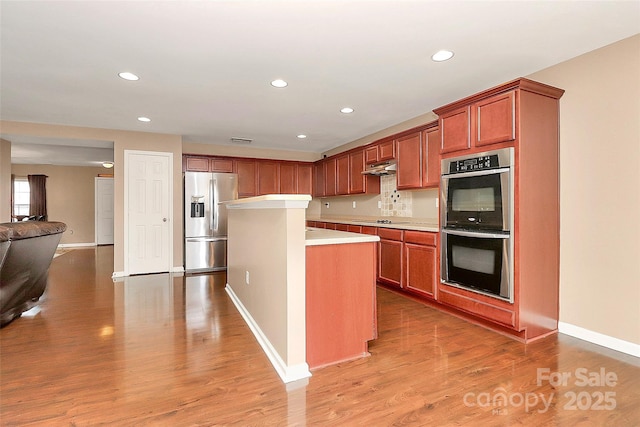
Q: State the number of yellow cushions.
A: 0